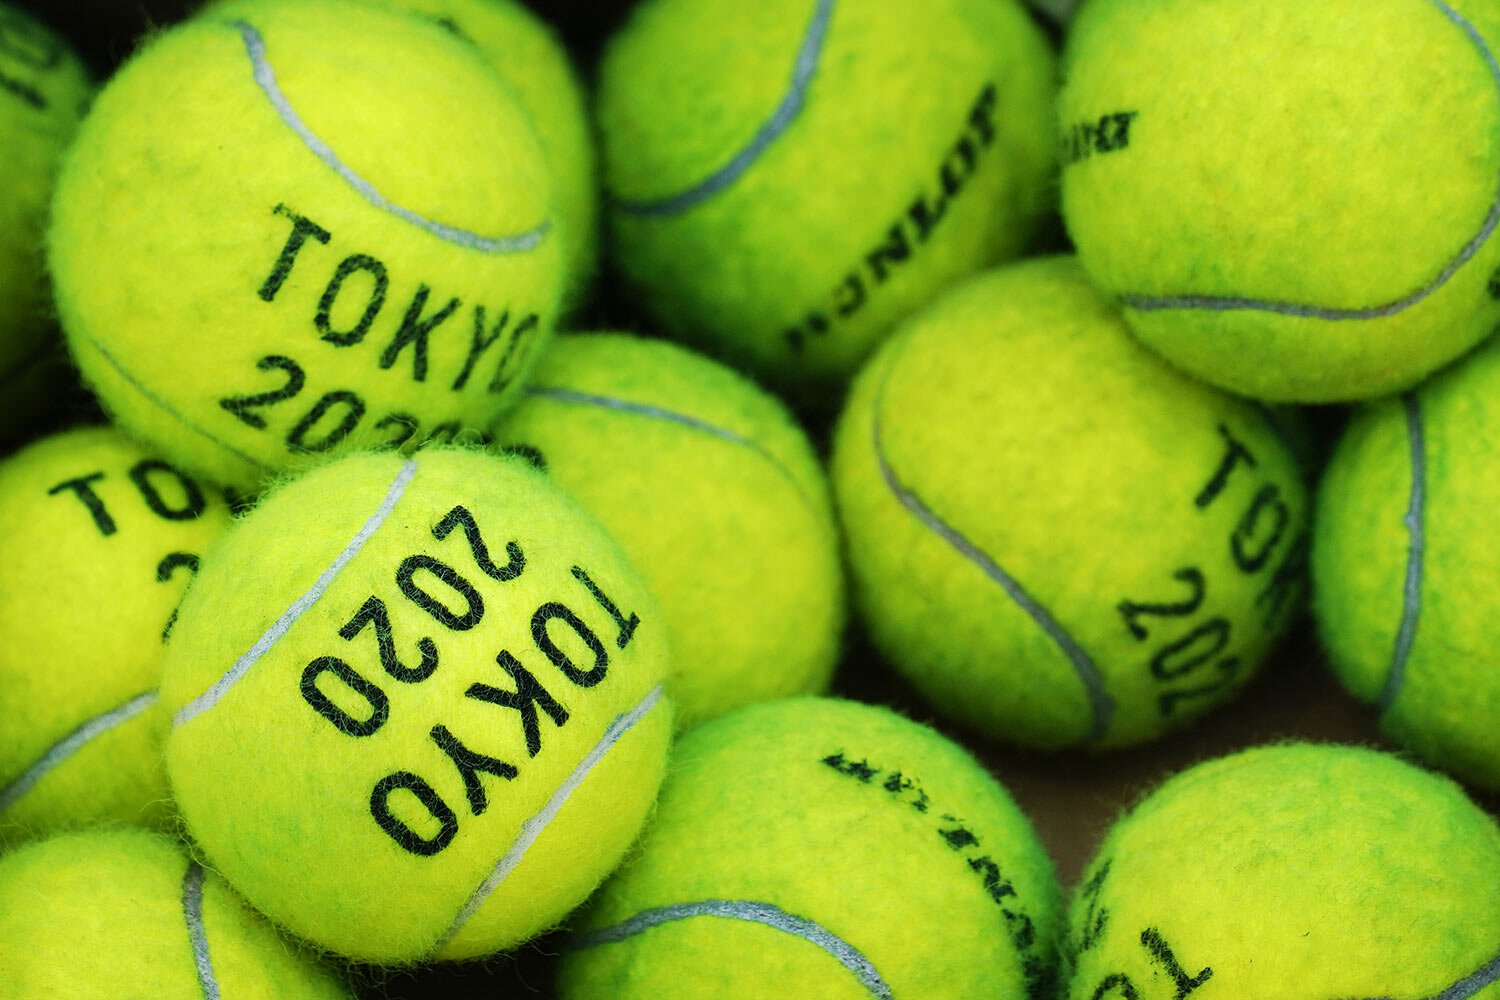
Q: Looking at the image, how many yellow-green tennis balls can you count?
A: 13